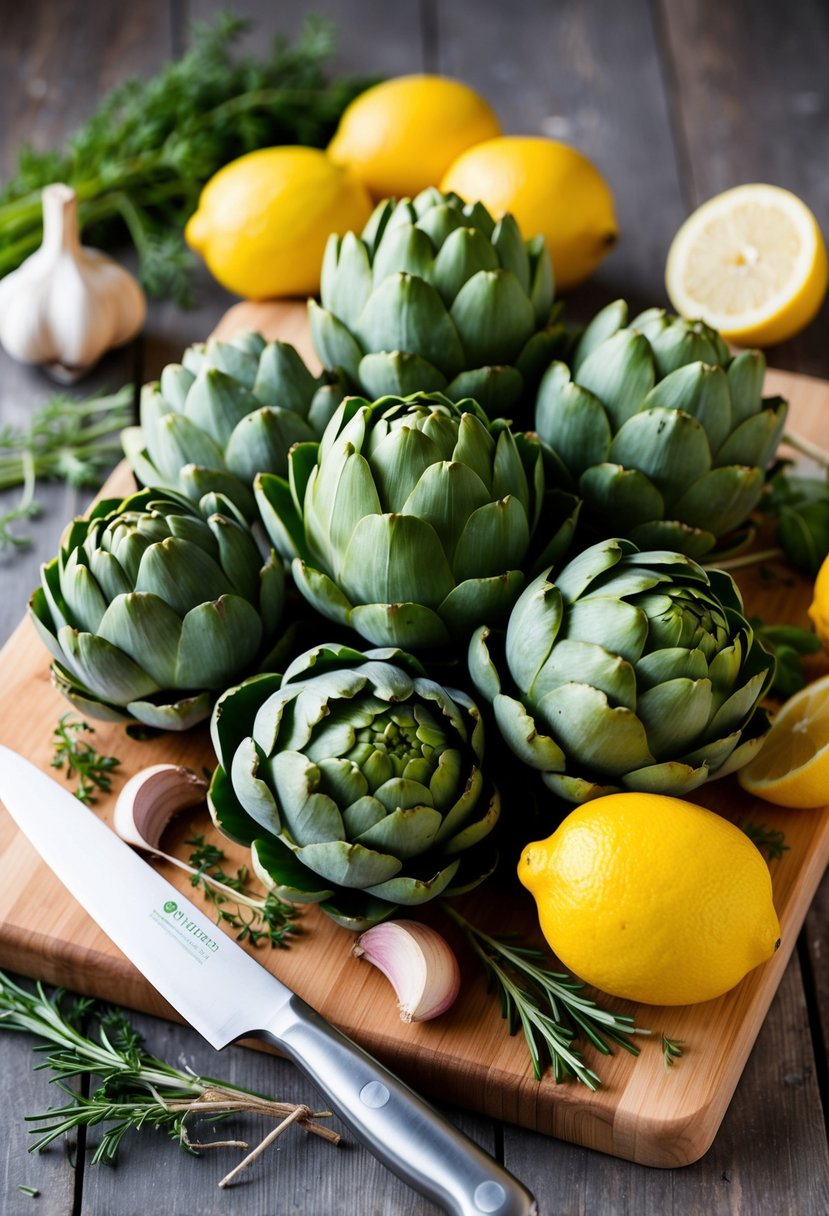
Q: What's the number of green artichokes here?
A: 7